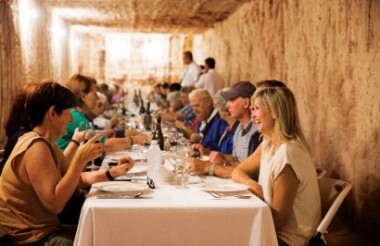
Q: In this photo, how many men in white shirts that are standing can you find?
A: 2